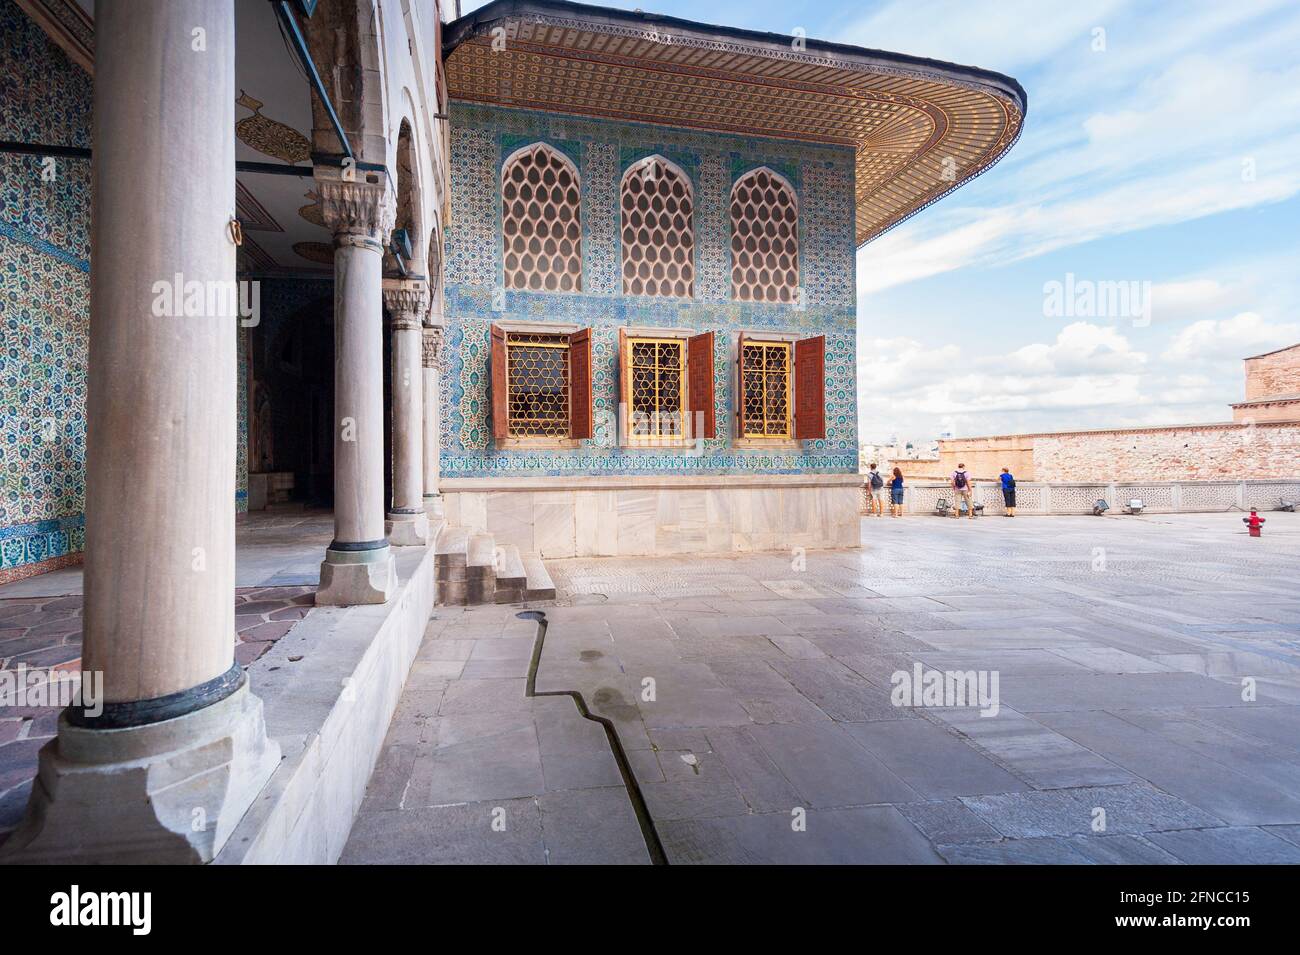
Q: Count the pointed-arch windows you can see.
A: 3